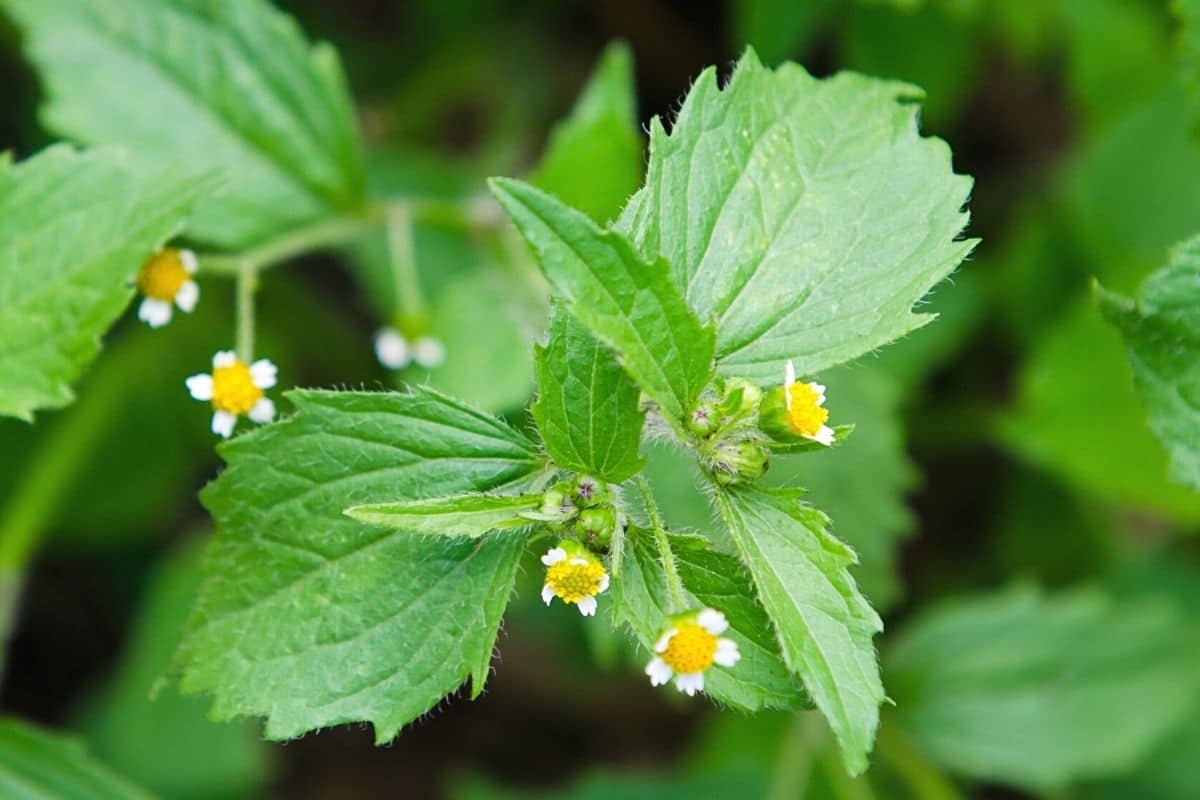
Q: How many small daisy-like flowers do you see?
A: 6